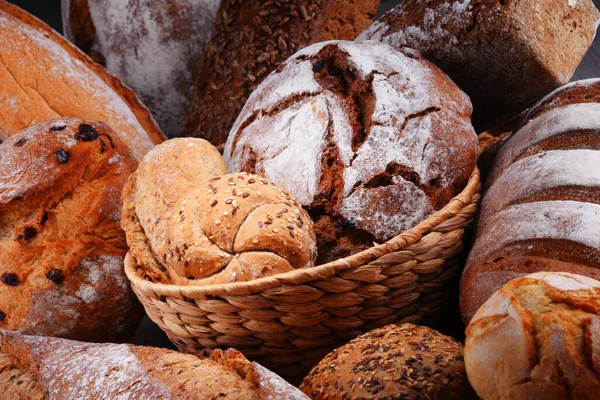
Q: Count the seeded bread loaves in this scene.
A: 3